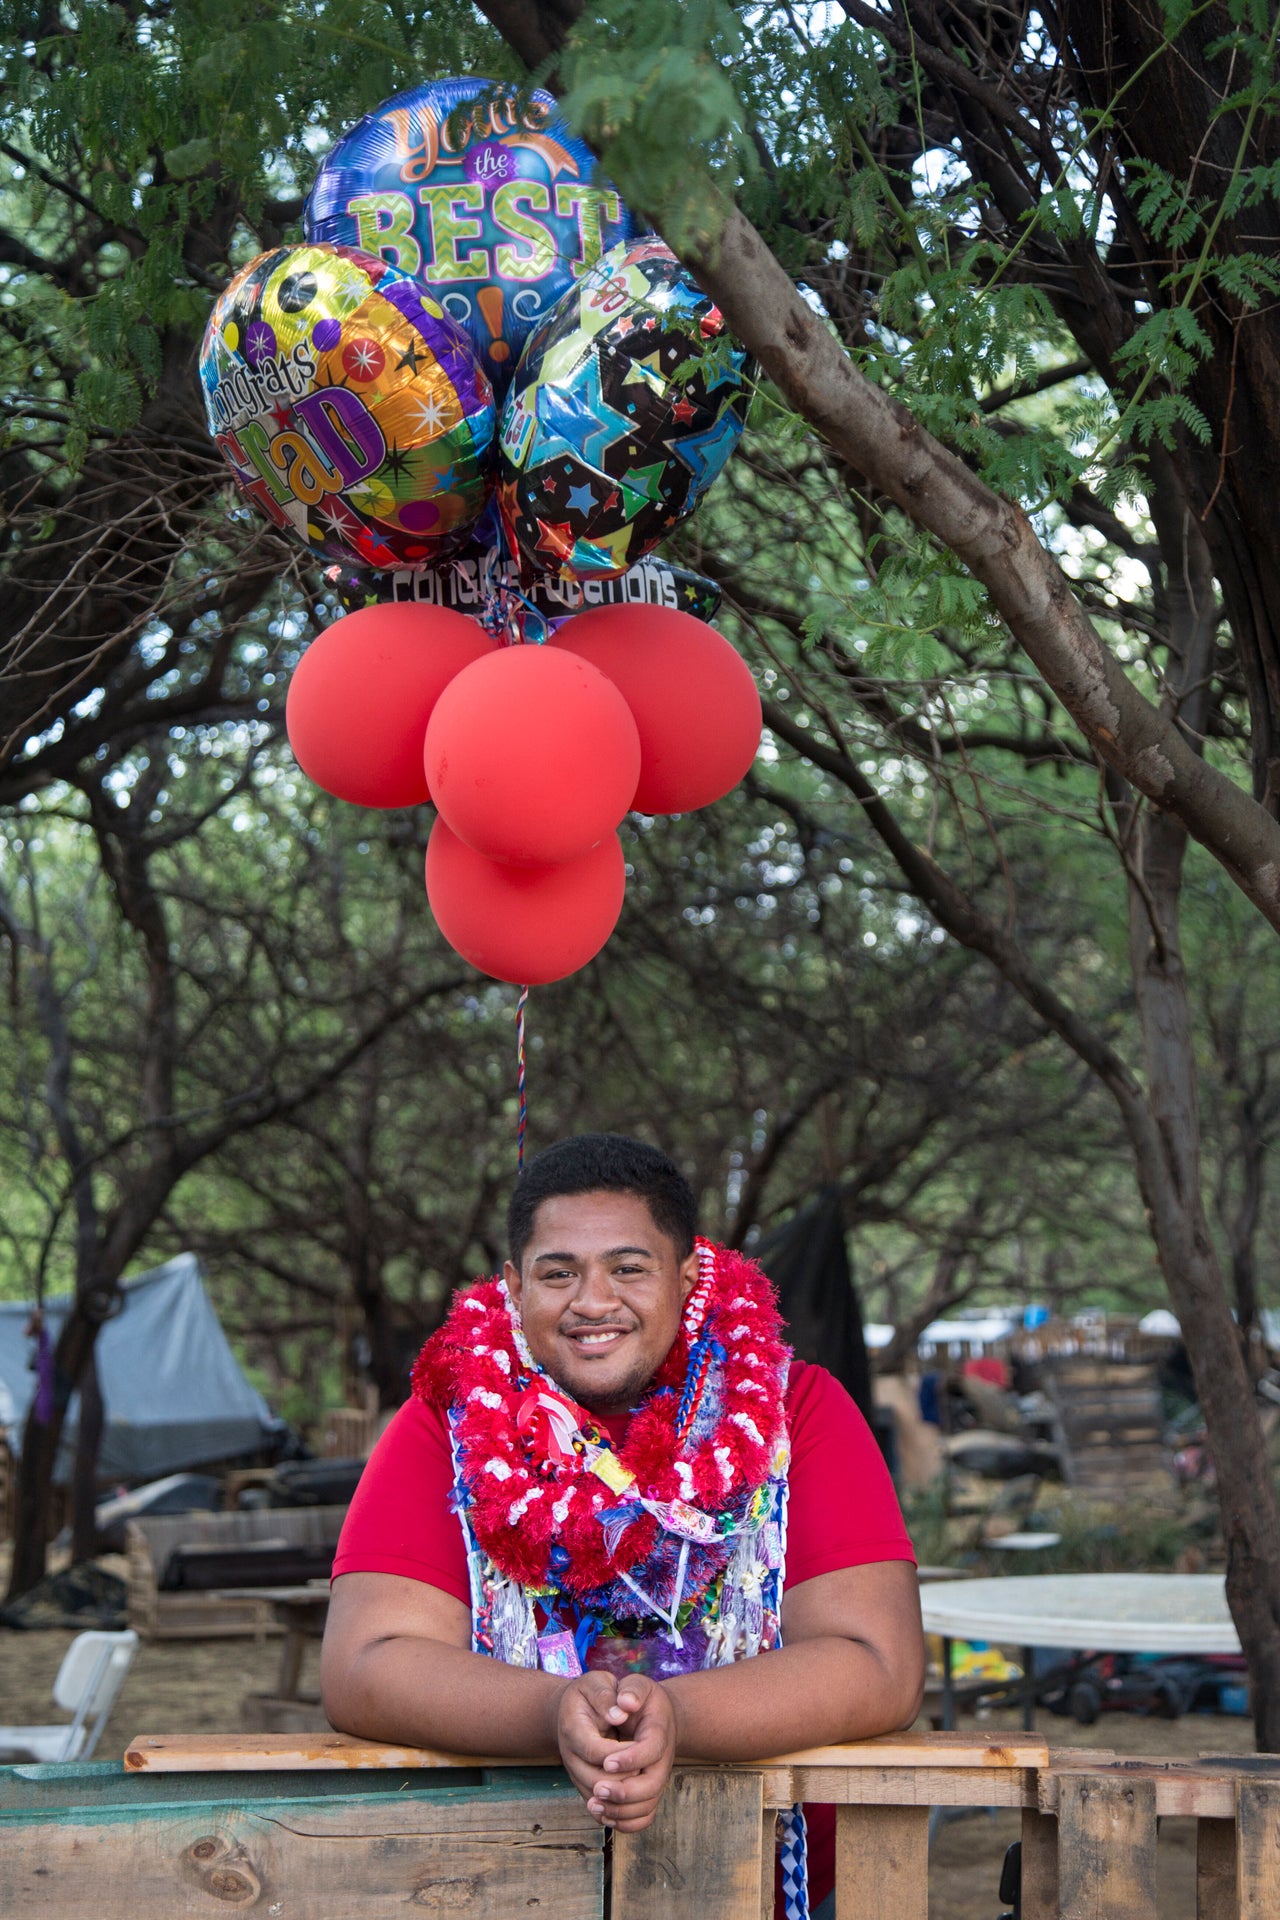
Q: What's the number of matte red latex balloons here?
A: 4